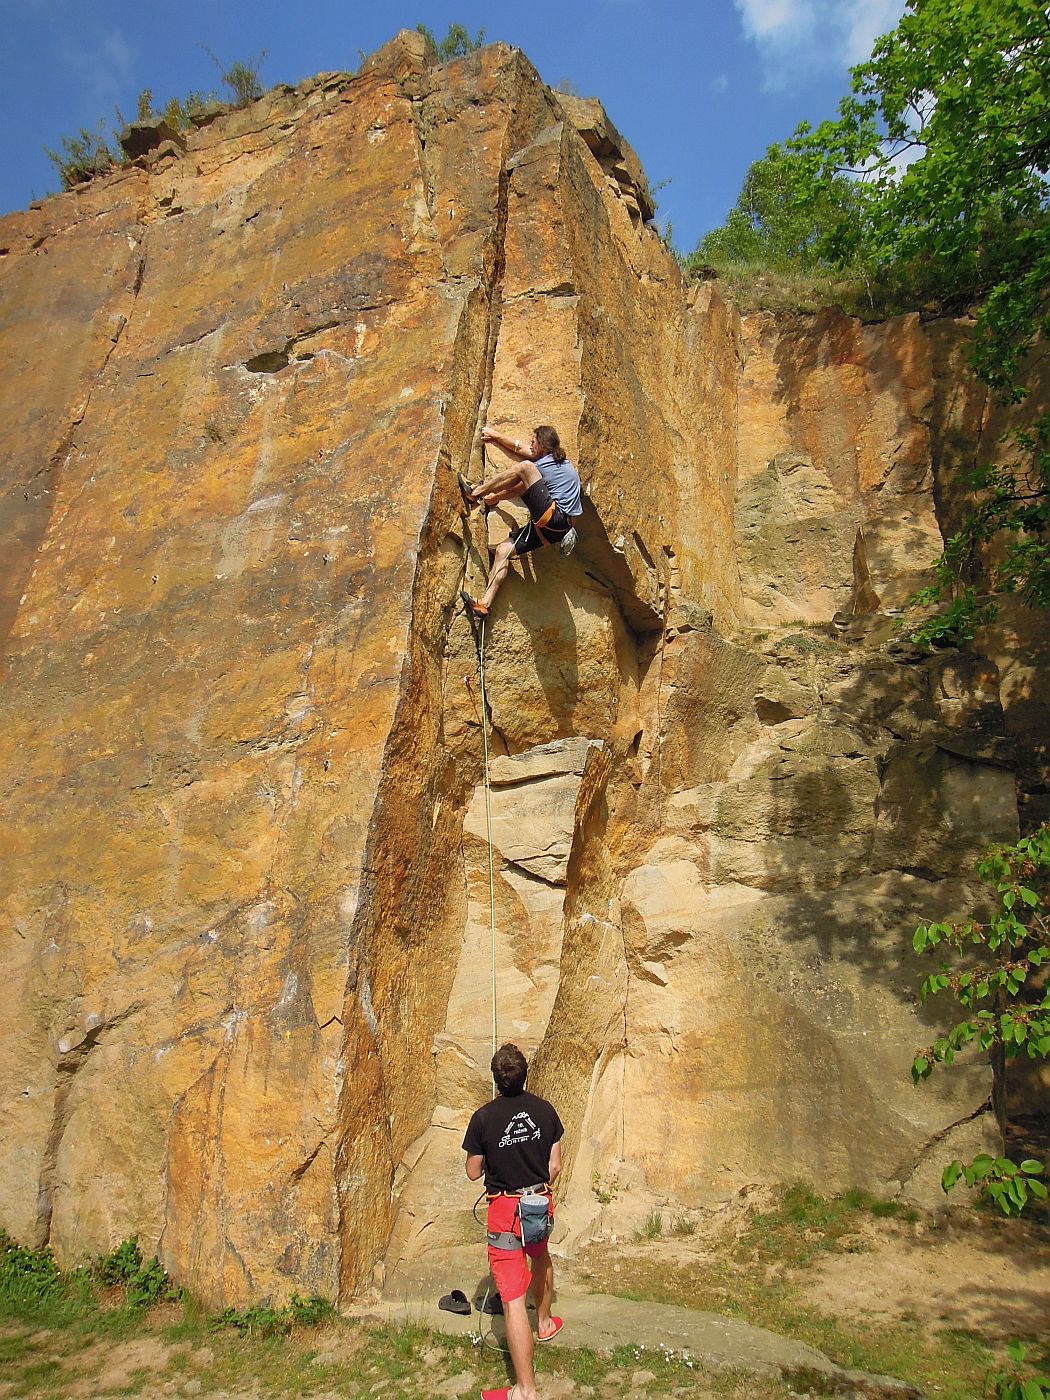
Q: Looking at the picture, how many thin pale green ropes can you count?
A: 1